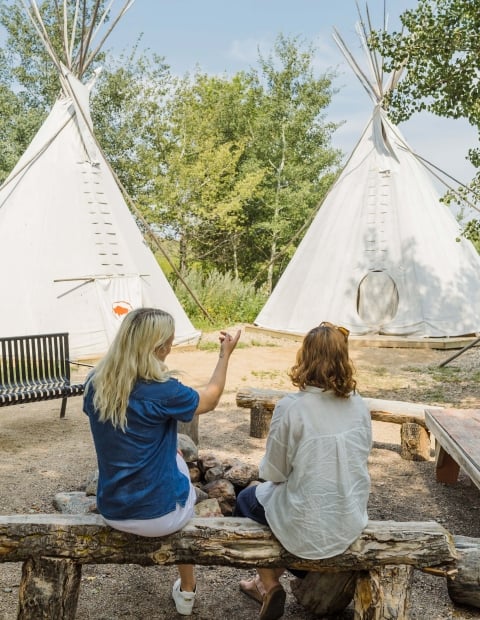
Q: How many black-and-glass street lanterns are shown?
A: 0